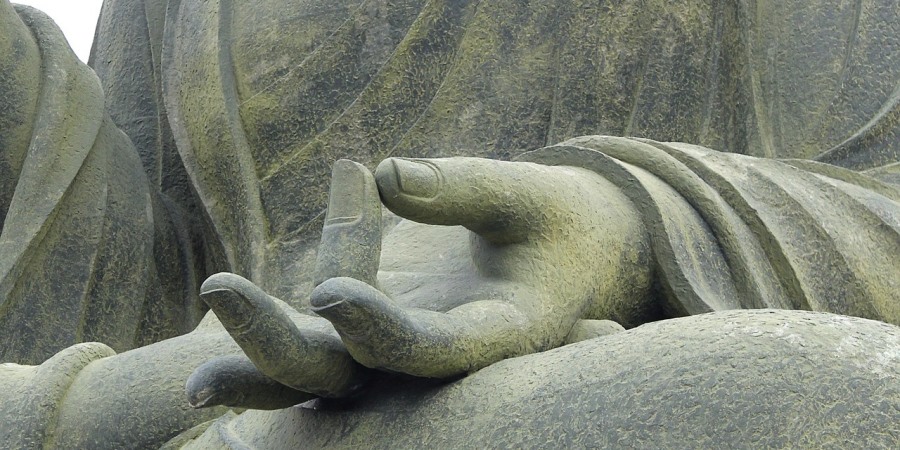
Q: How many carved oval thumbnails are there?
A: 1